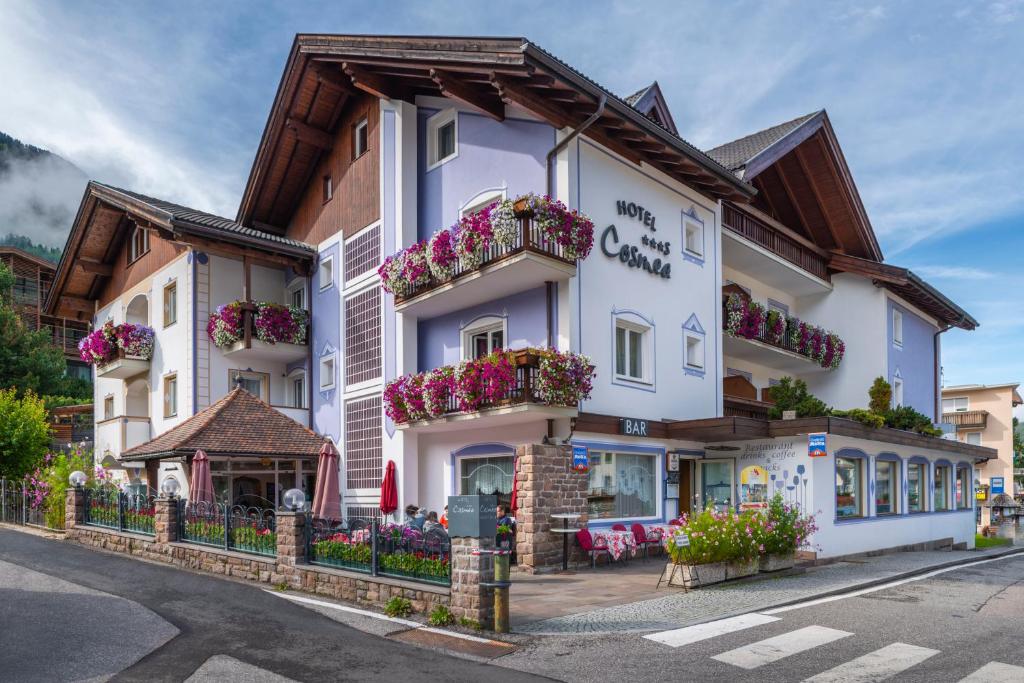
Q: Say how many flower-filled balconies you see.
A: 5